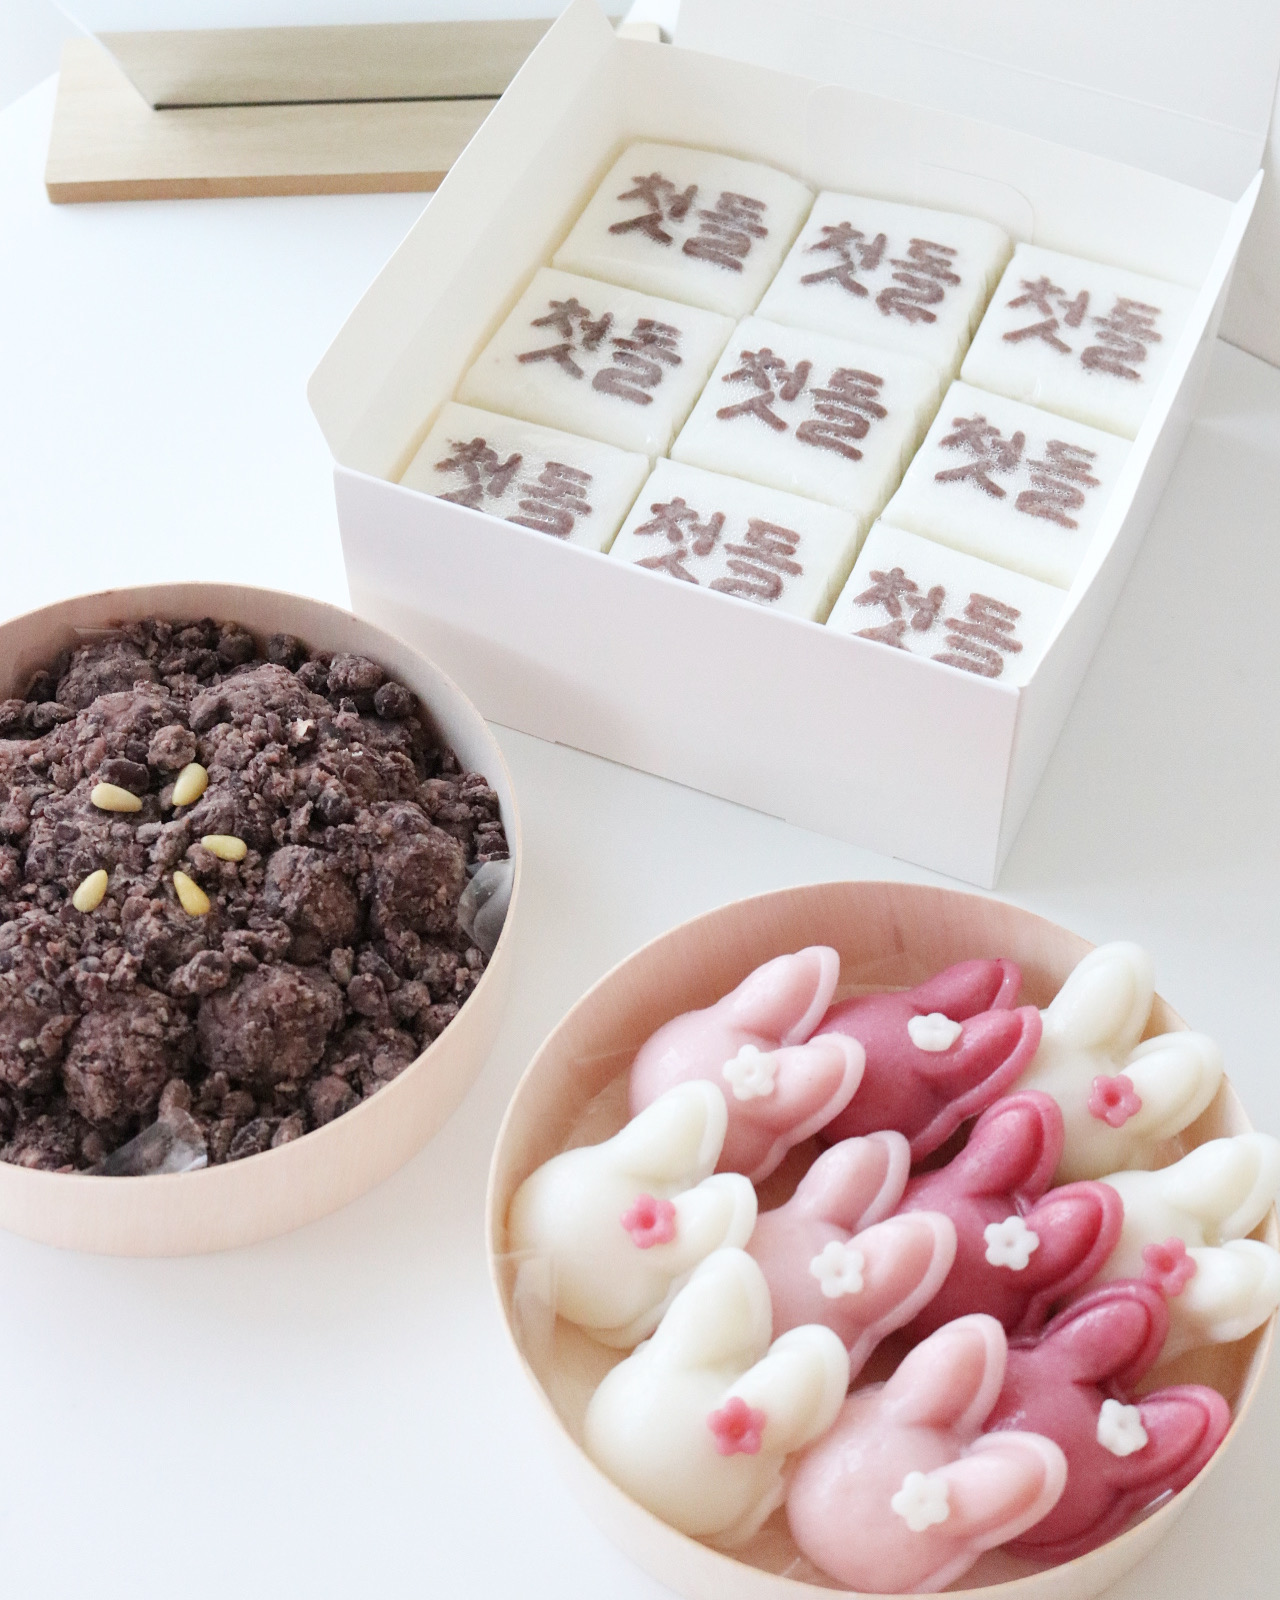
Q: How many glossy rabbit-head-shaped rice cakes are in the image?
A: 10